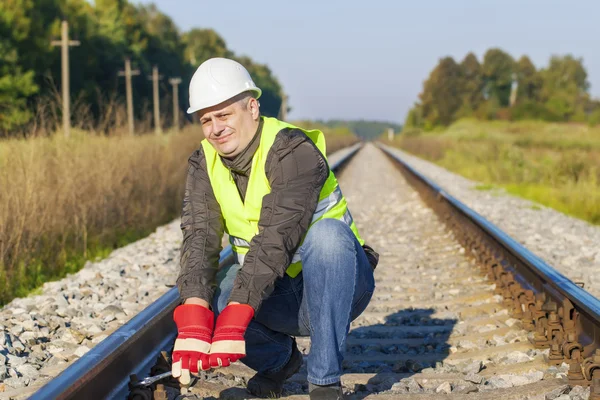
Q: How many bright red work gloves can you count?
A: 2